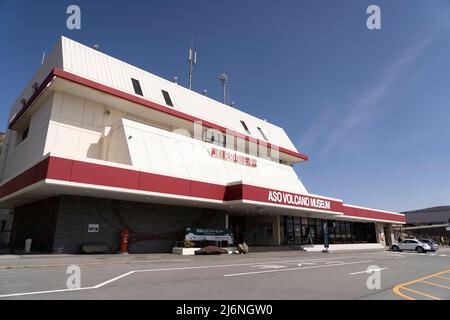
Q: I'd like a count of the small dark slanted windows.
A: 4